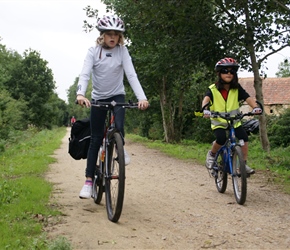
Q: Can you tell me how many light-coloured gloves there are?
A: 2